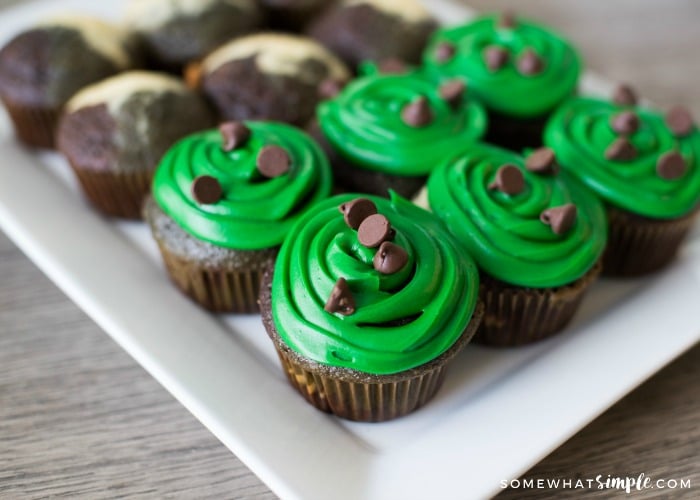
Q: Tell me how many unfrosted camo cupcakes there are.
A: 6